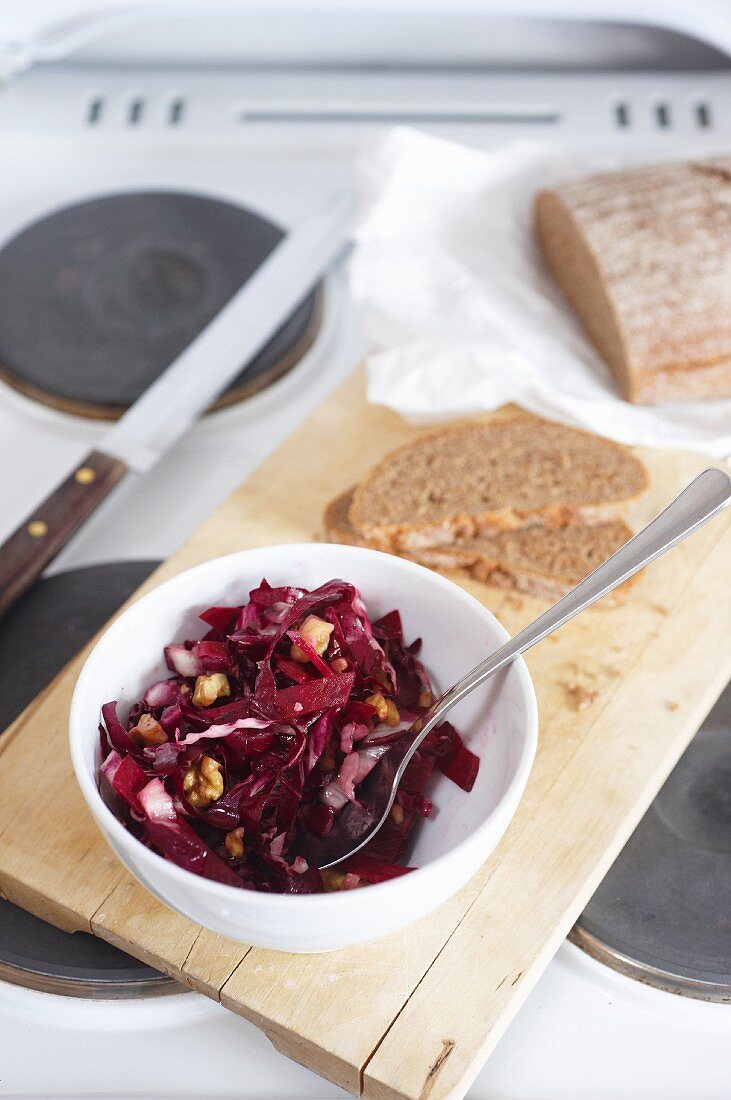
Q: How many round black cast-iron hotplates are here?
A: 3